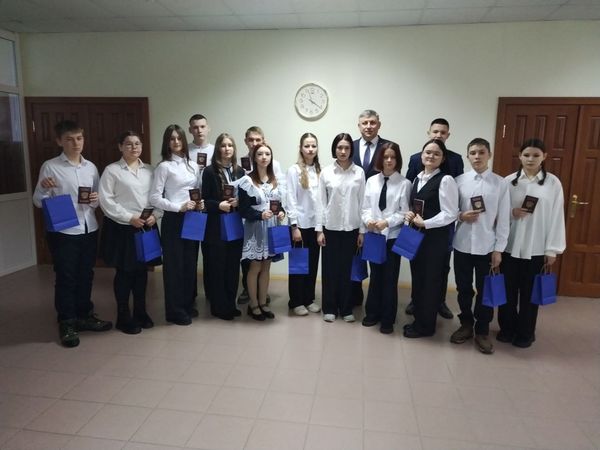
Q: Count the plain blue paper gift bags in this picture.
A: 11